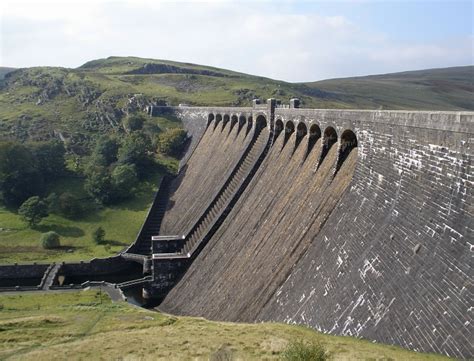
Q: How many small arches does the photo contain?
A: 12